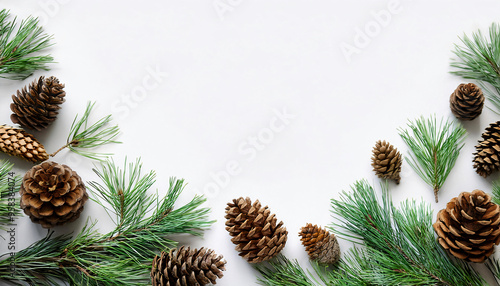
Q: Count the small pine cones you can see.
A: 3